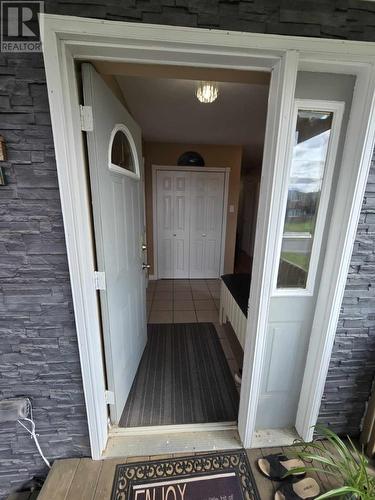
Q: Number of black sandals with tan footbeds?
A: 2